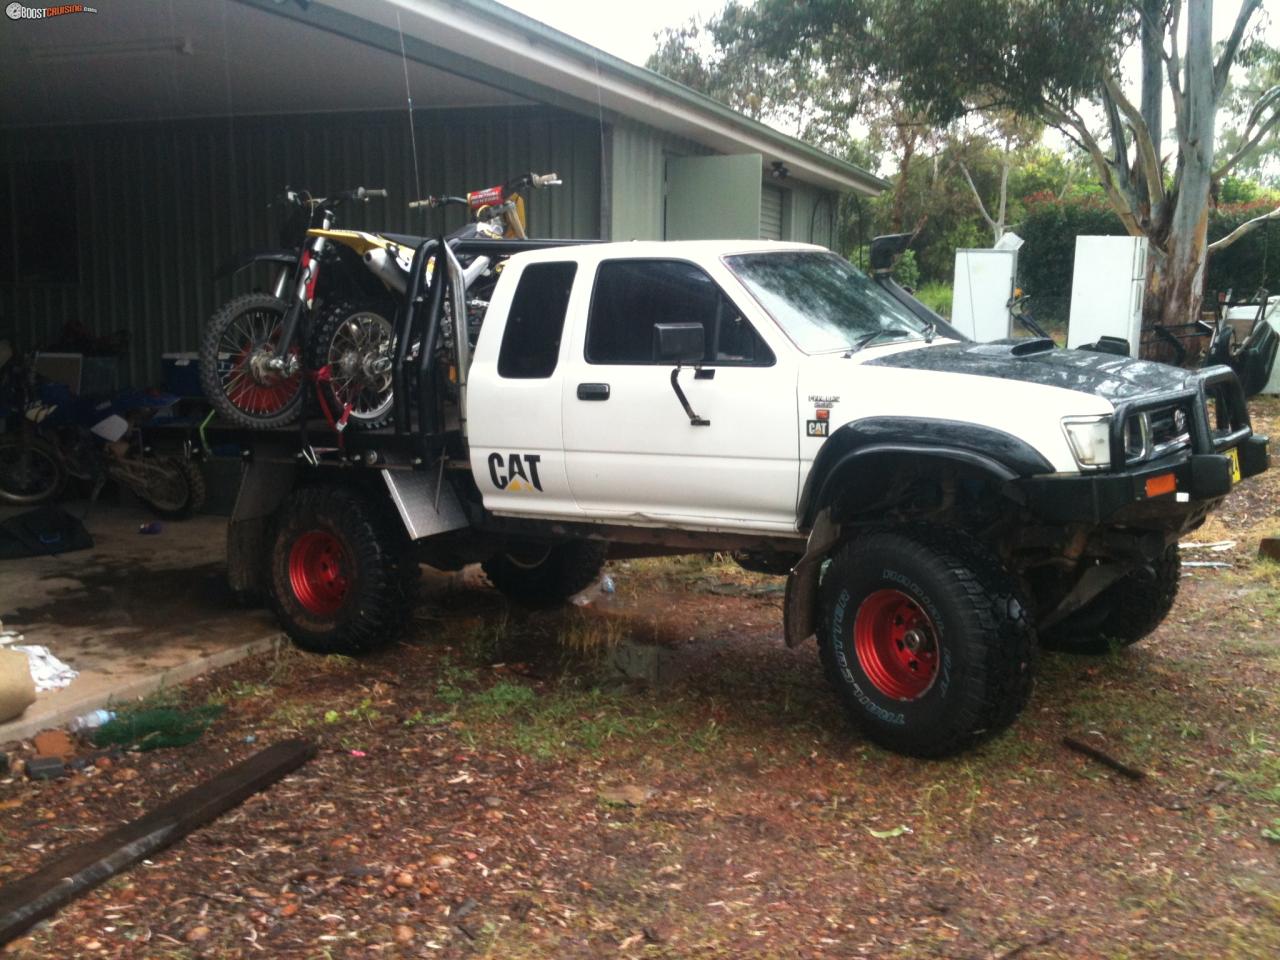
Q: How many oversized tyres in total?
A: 4